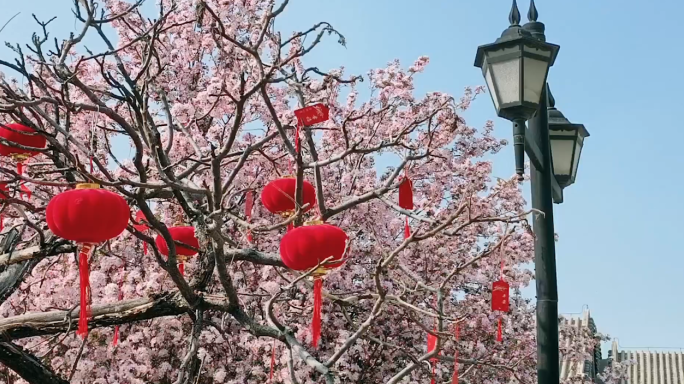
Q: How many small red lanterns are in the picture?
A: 5